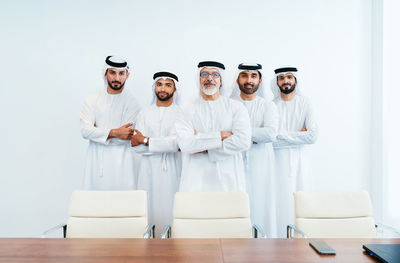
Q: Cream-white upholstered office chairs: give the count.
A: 3